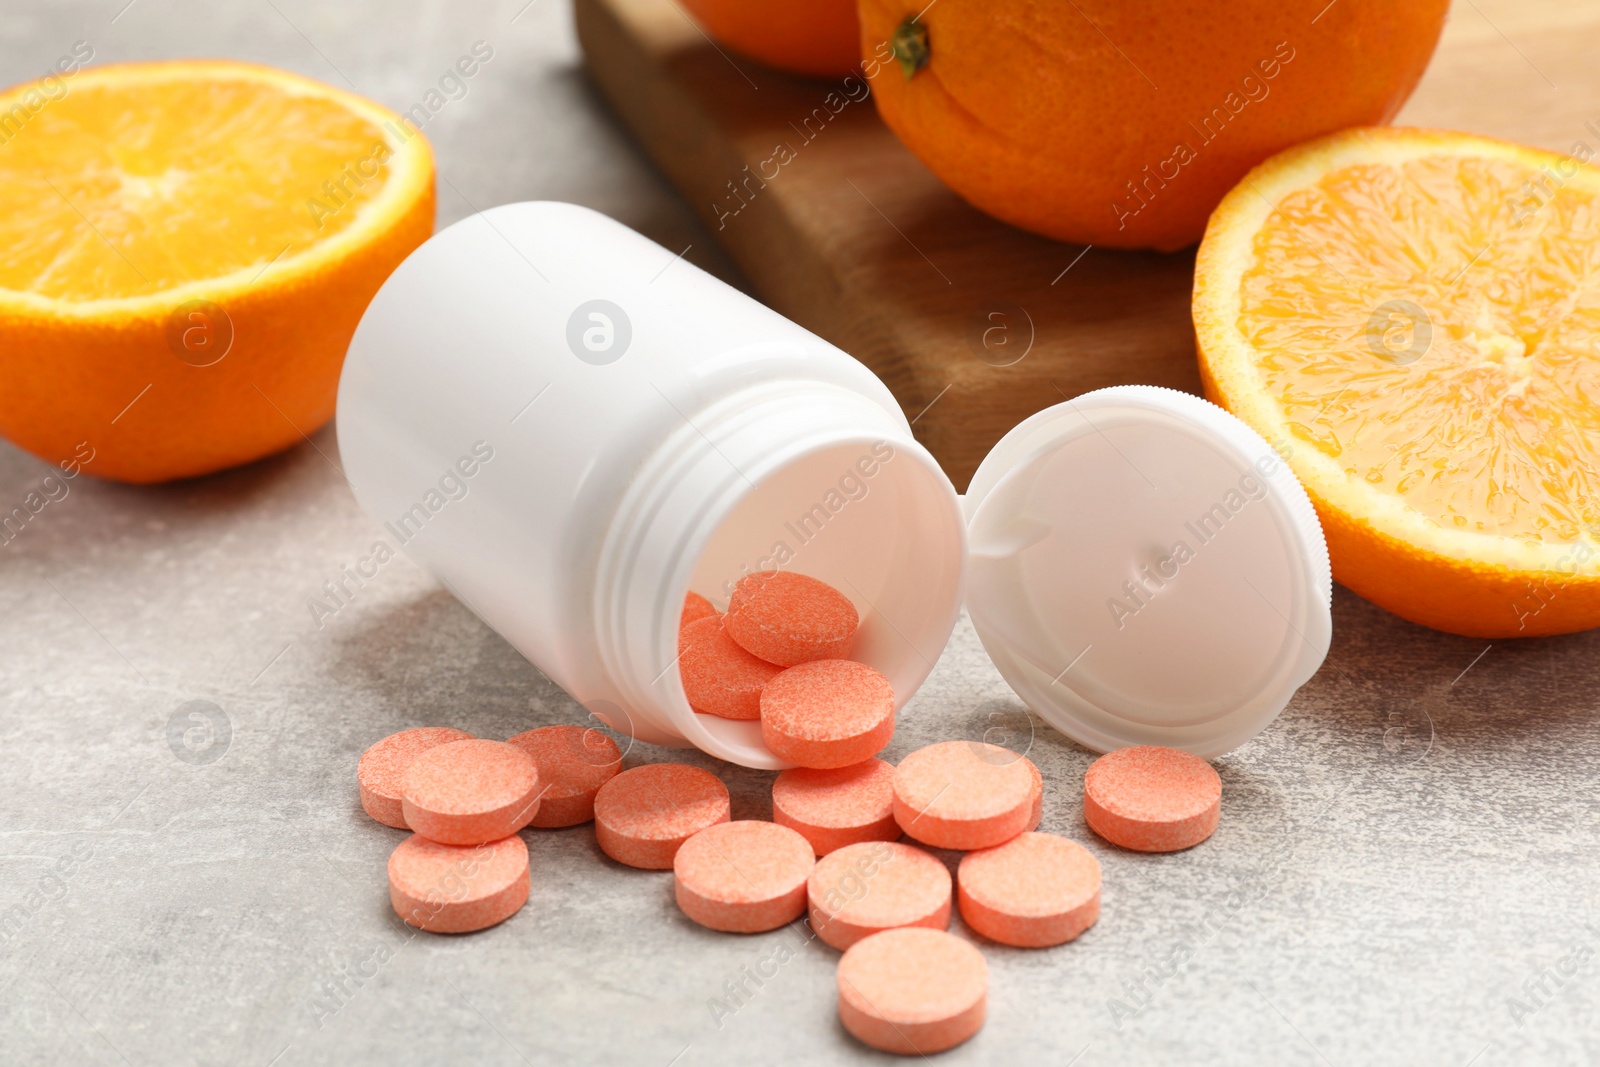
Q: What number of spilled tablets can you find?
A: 13